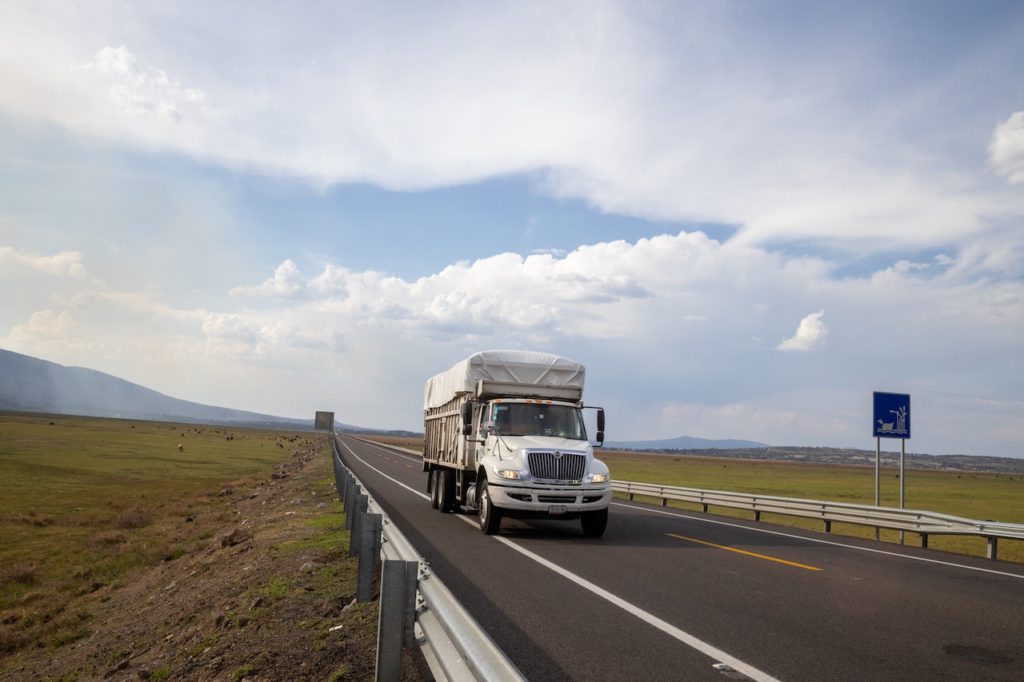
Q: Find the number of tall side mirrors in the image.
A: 2